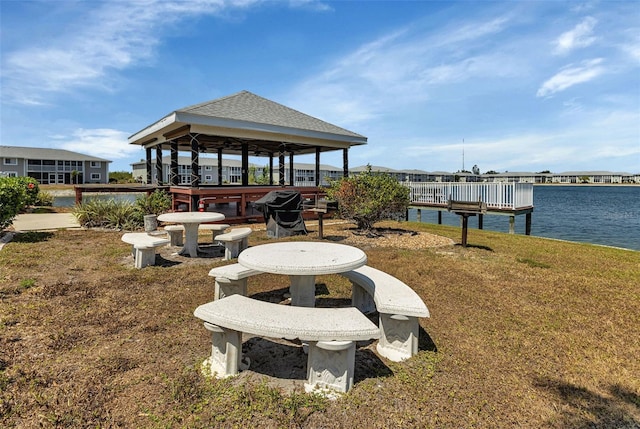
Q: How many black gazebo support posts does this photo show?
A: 11